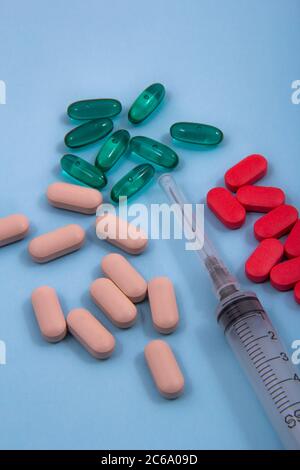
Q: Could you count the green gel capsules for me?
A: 8